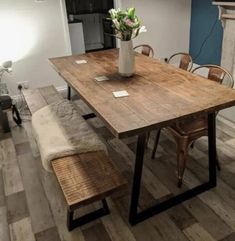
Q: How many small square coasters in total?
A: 3